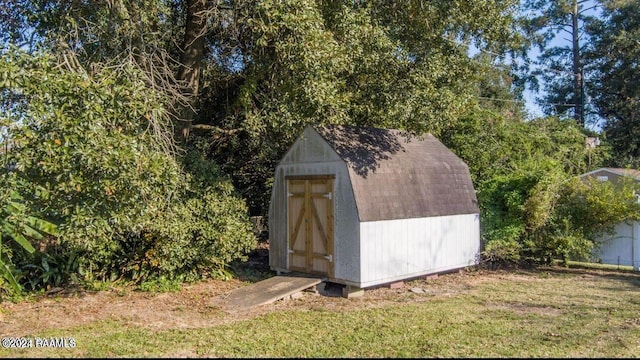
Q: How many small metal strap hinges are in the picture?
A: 4